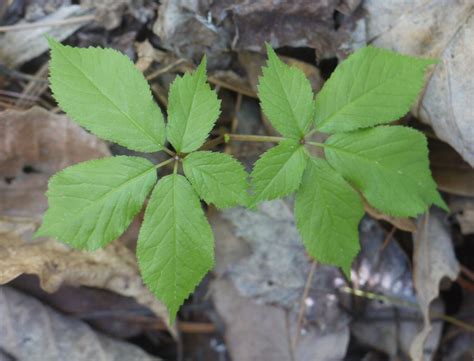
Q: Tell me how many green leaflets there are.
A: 10